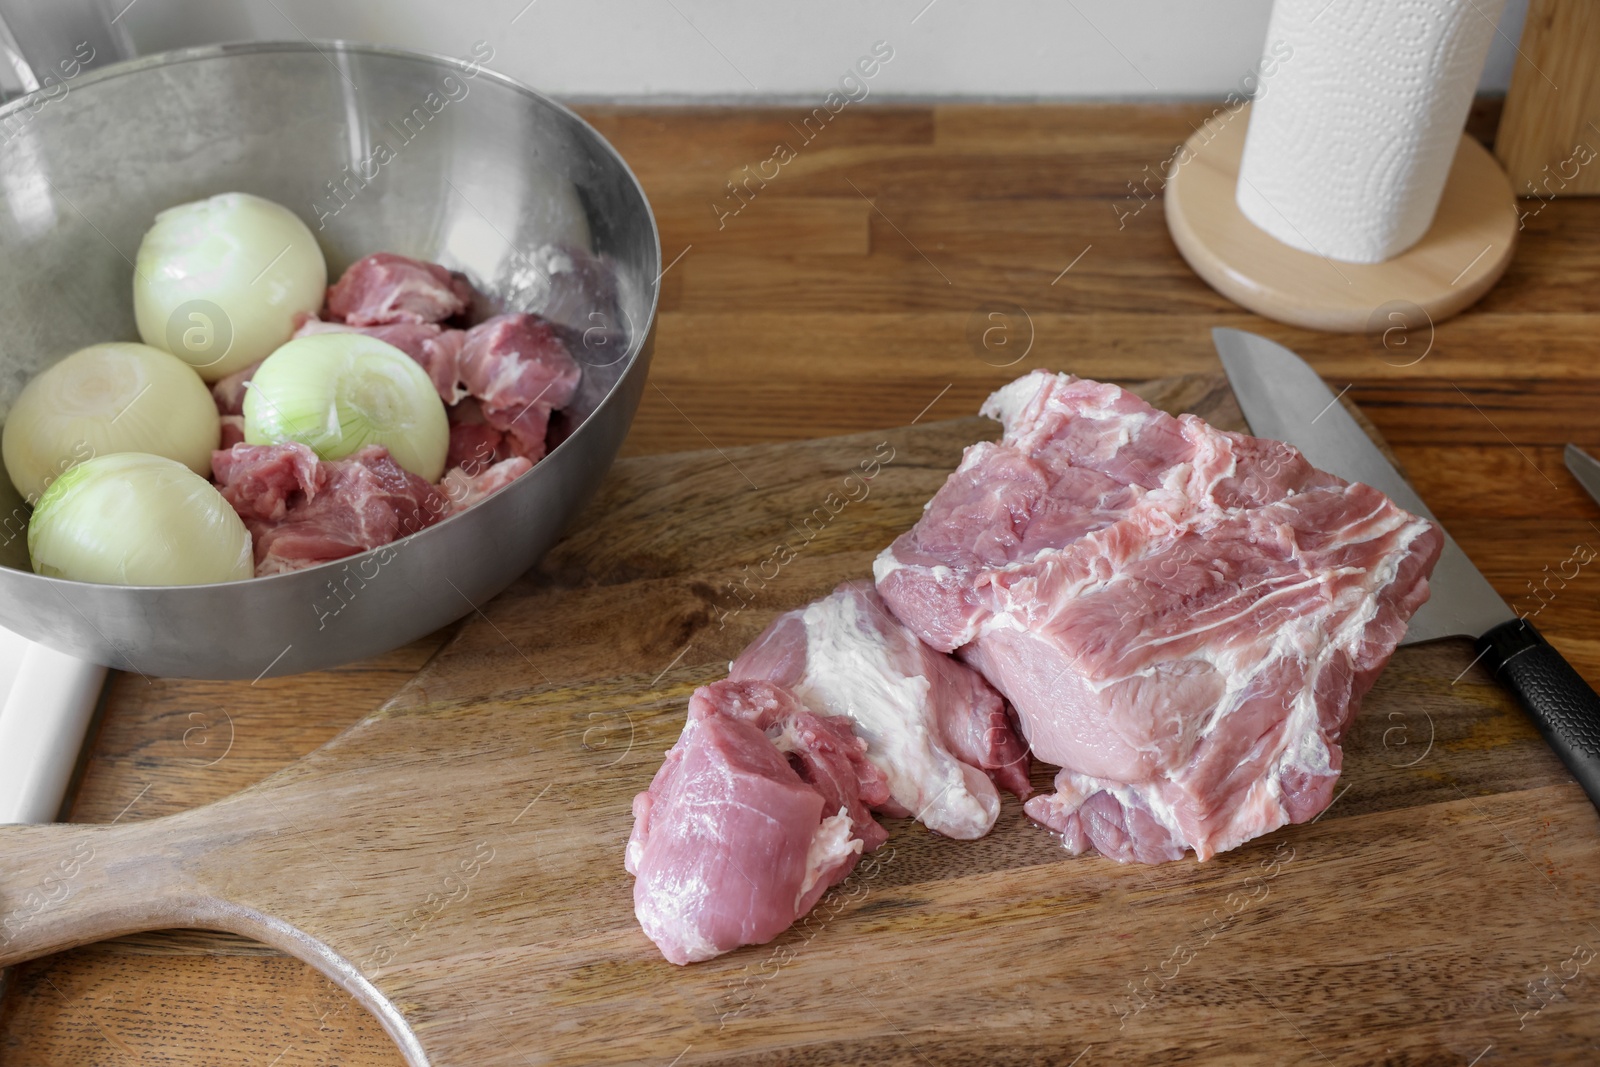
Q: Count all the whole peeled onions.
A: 4